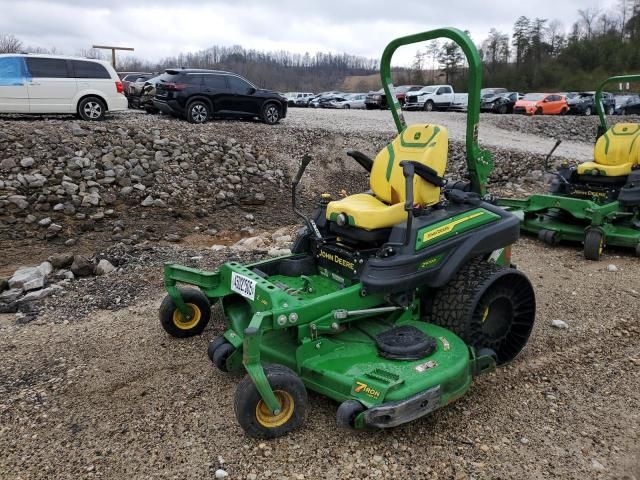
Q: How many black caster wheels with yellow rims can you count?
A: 3